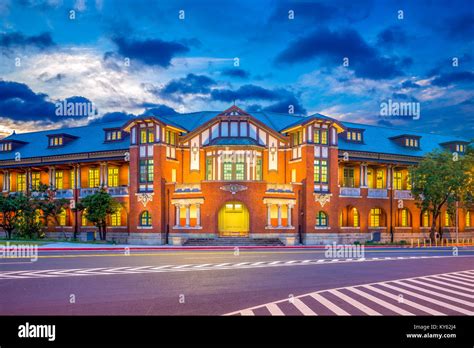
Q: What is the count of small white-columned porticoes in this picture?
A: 2